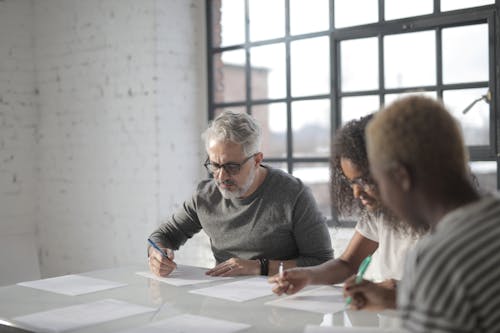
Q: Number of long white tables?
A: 1